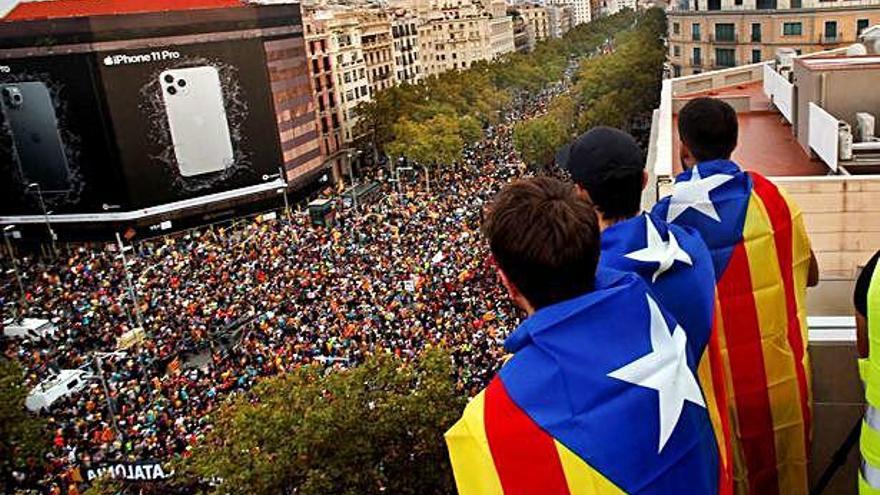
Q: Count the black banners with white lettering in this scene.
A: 1